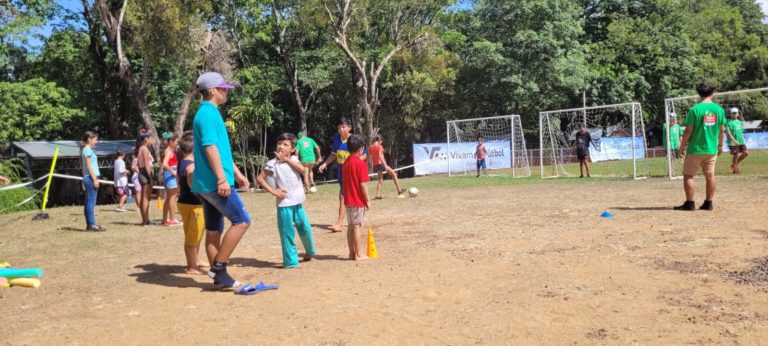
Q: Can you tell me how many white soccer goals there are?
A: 3